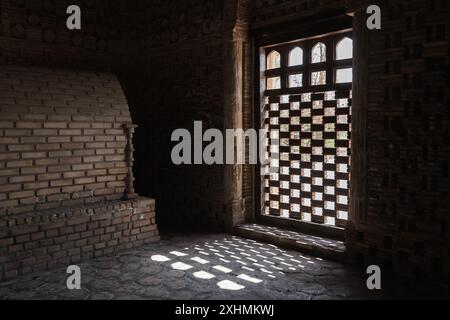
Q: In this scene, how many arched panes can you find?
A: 4